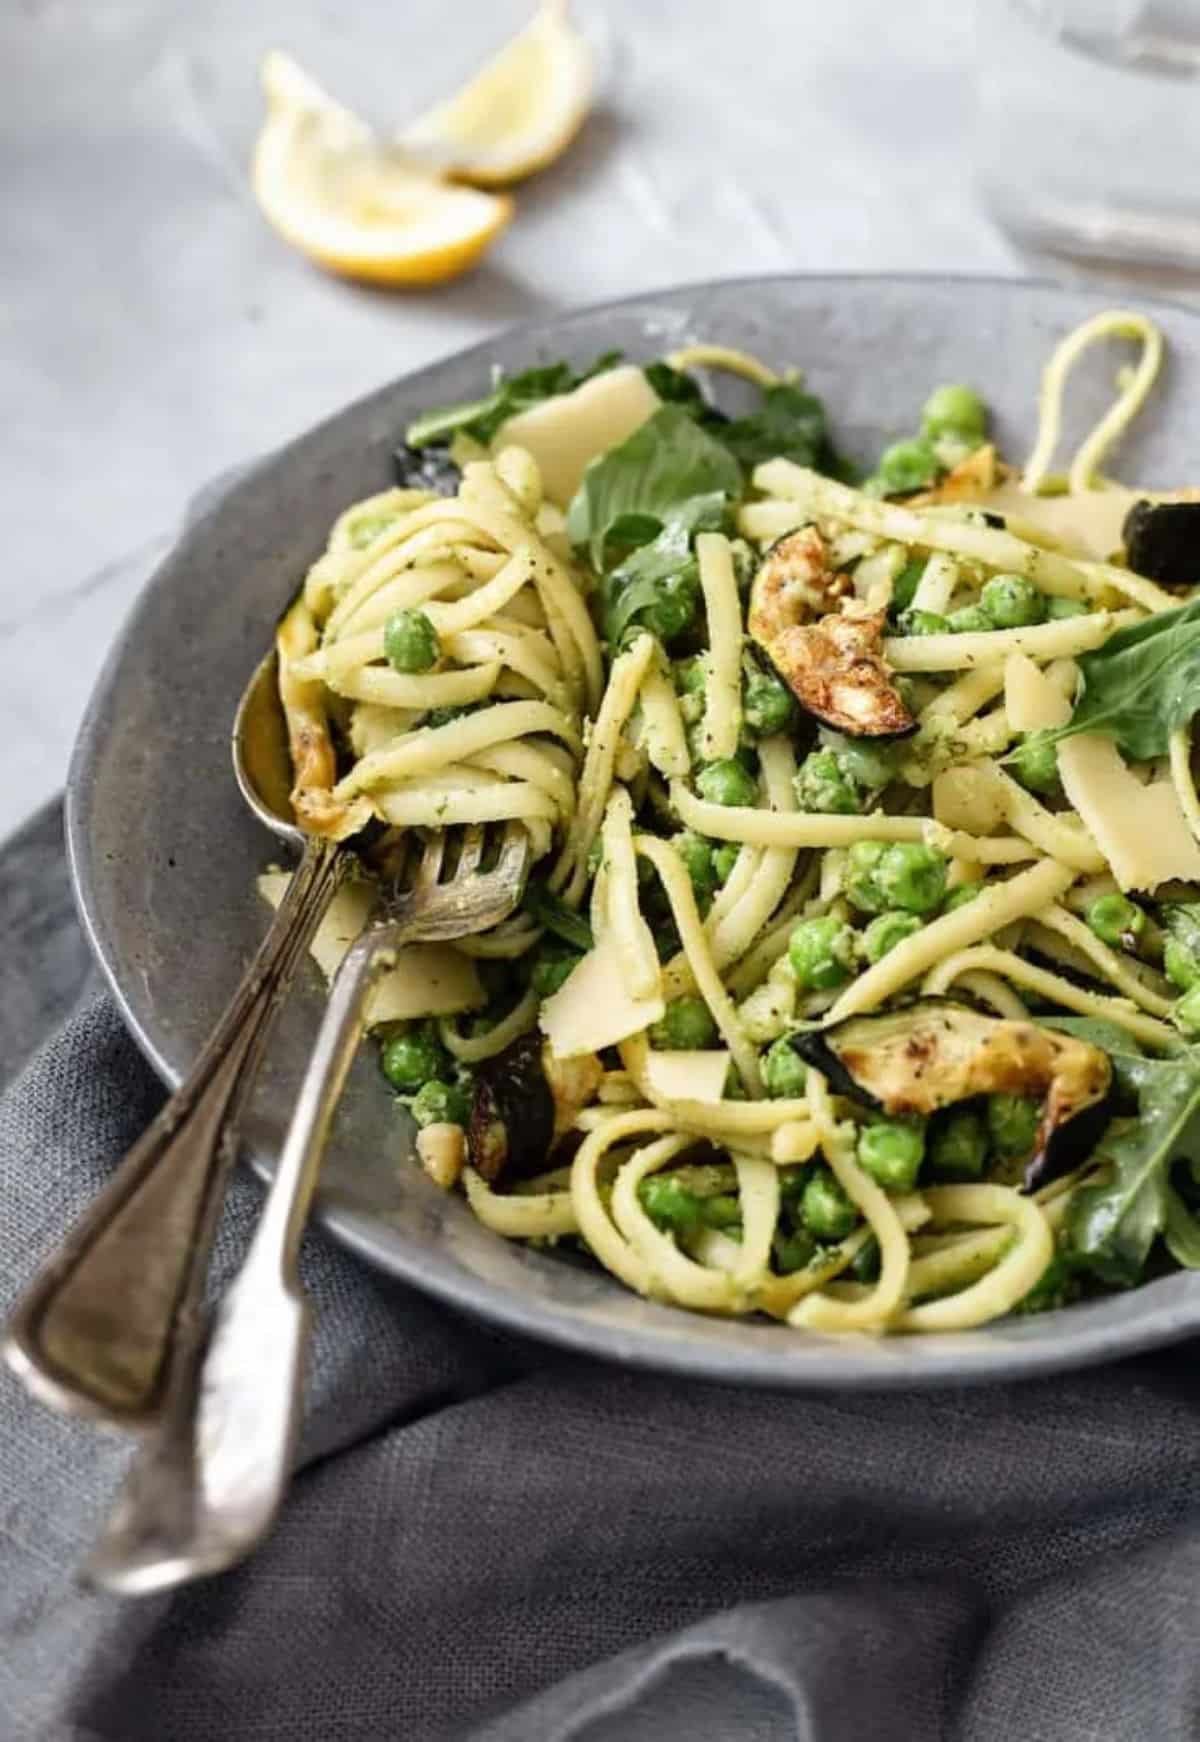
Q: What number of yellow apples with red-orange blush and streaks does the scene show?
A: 0